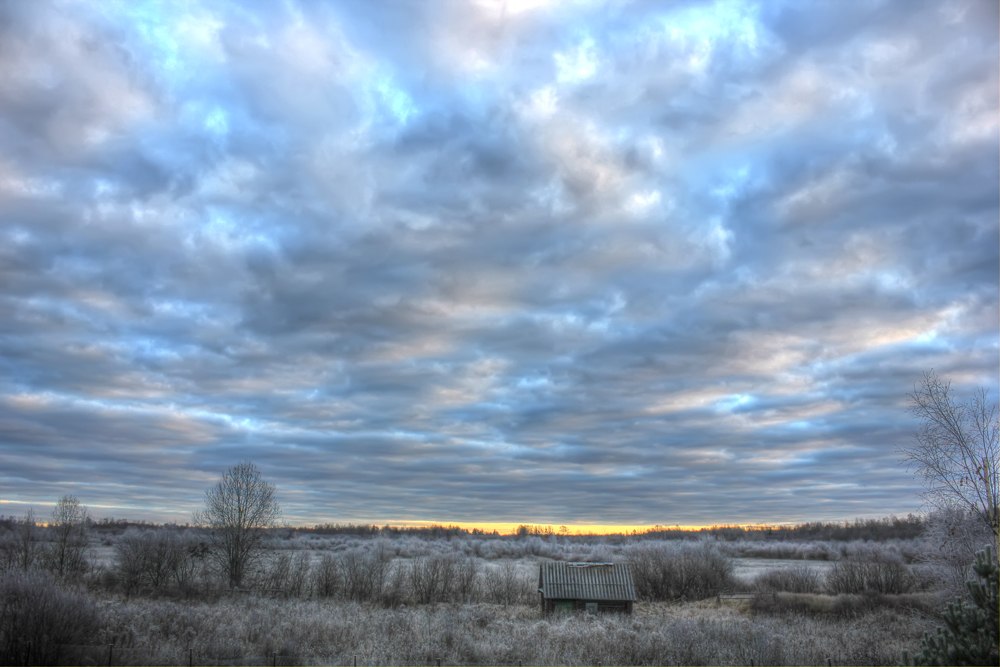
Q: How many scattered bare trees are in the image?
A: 3